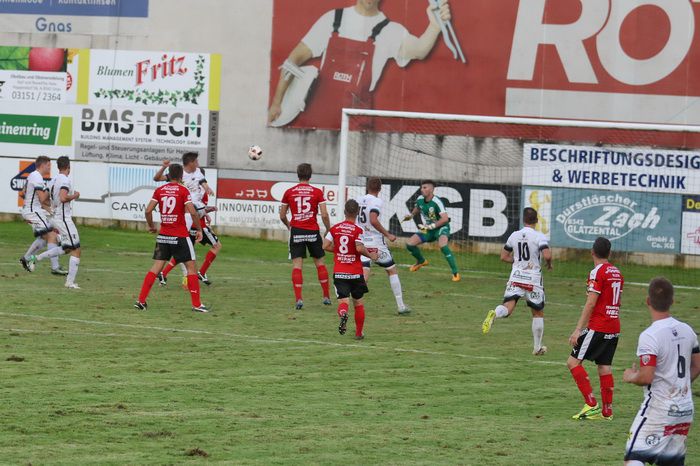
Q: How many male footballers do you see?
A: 12